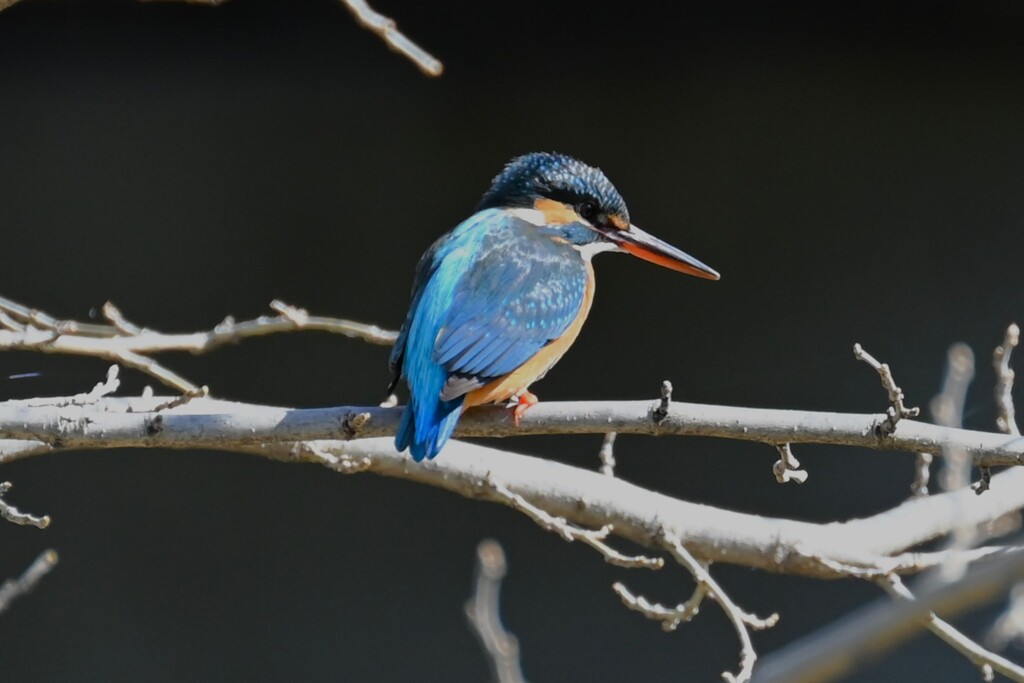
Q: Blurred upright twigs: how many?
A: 2